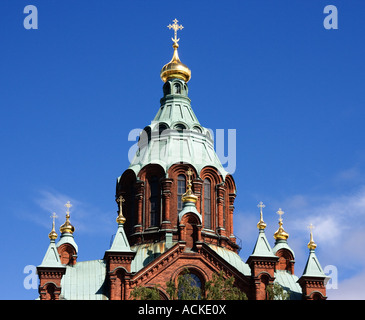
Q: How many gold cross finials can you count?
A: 8